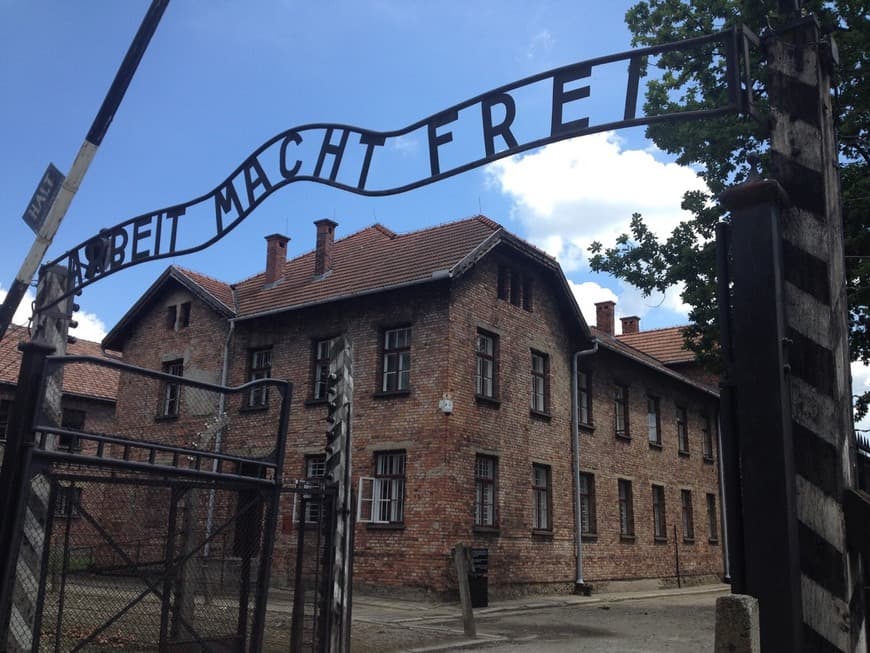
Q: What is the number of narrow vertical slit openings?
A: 5